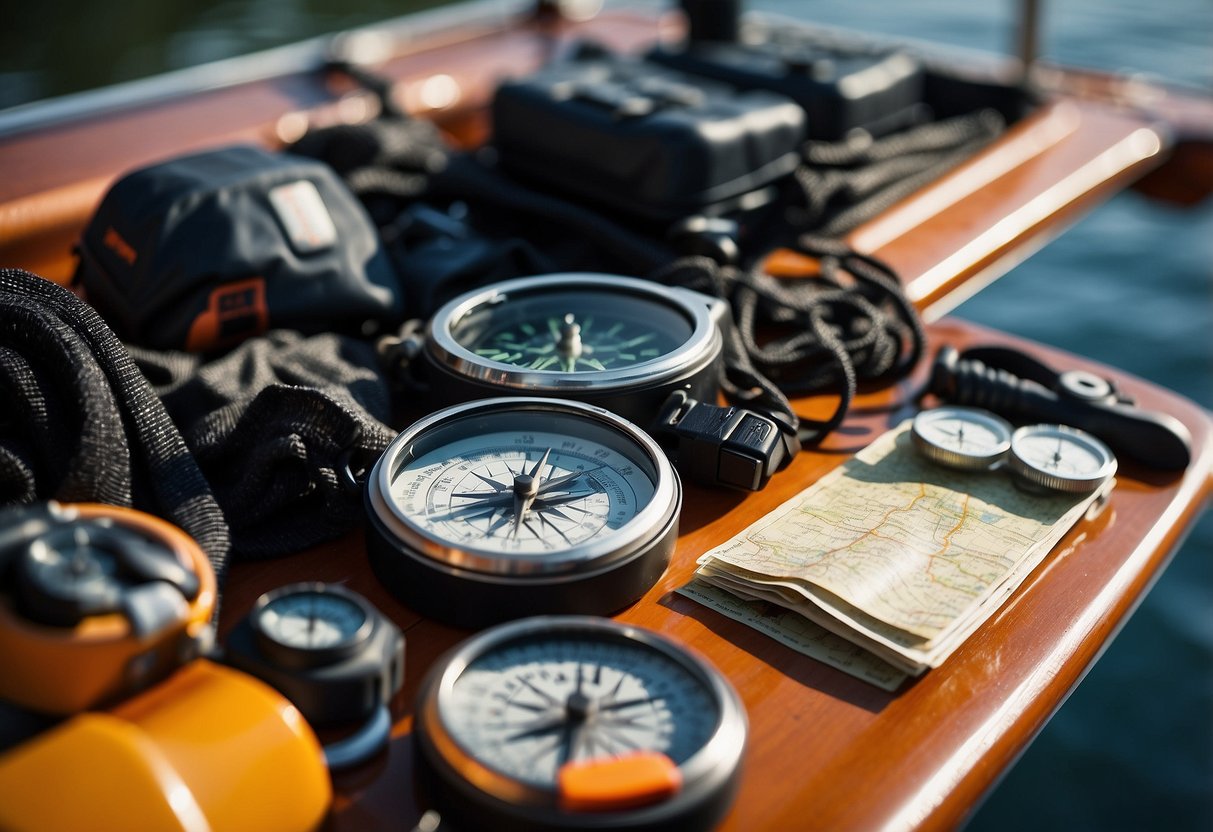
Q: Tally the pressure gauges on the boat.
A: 0